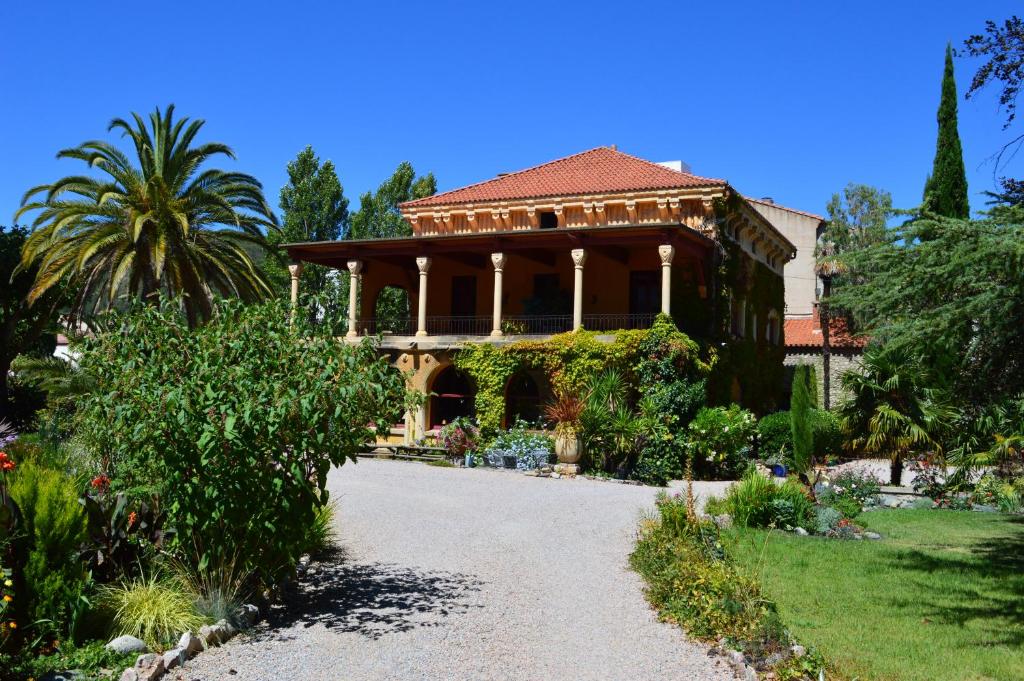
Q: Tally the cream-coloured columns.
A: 6